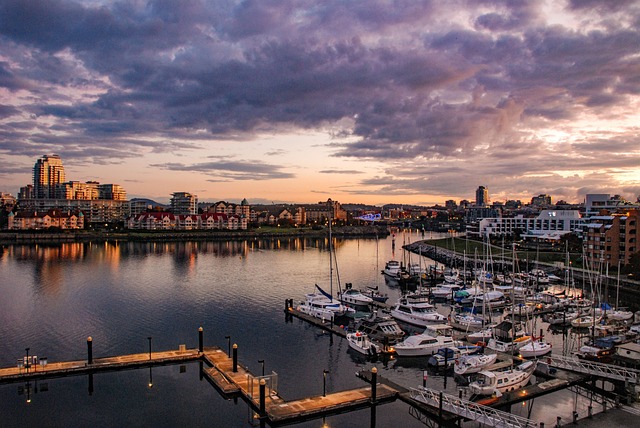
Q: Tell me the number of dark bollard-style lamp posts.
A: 5